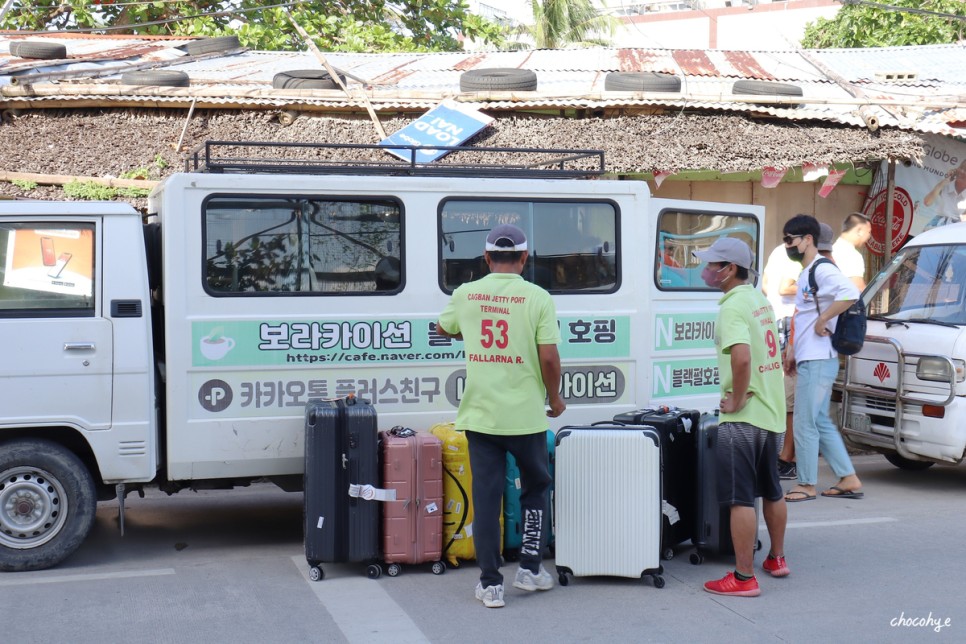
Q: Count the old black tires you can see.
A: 7